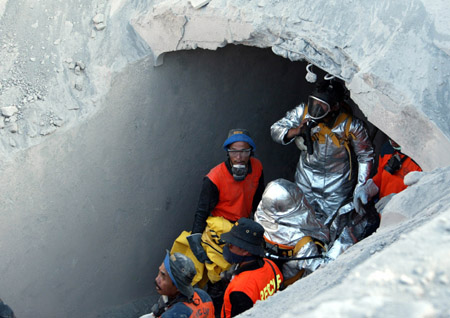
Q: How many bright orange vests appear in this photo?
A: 4